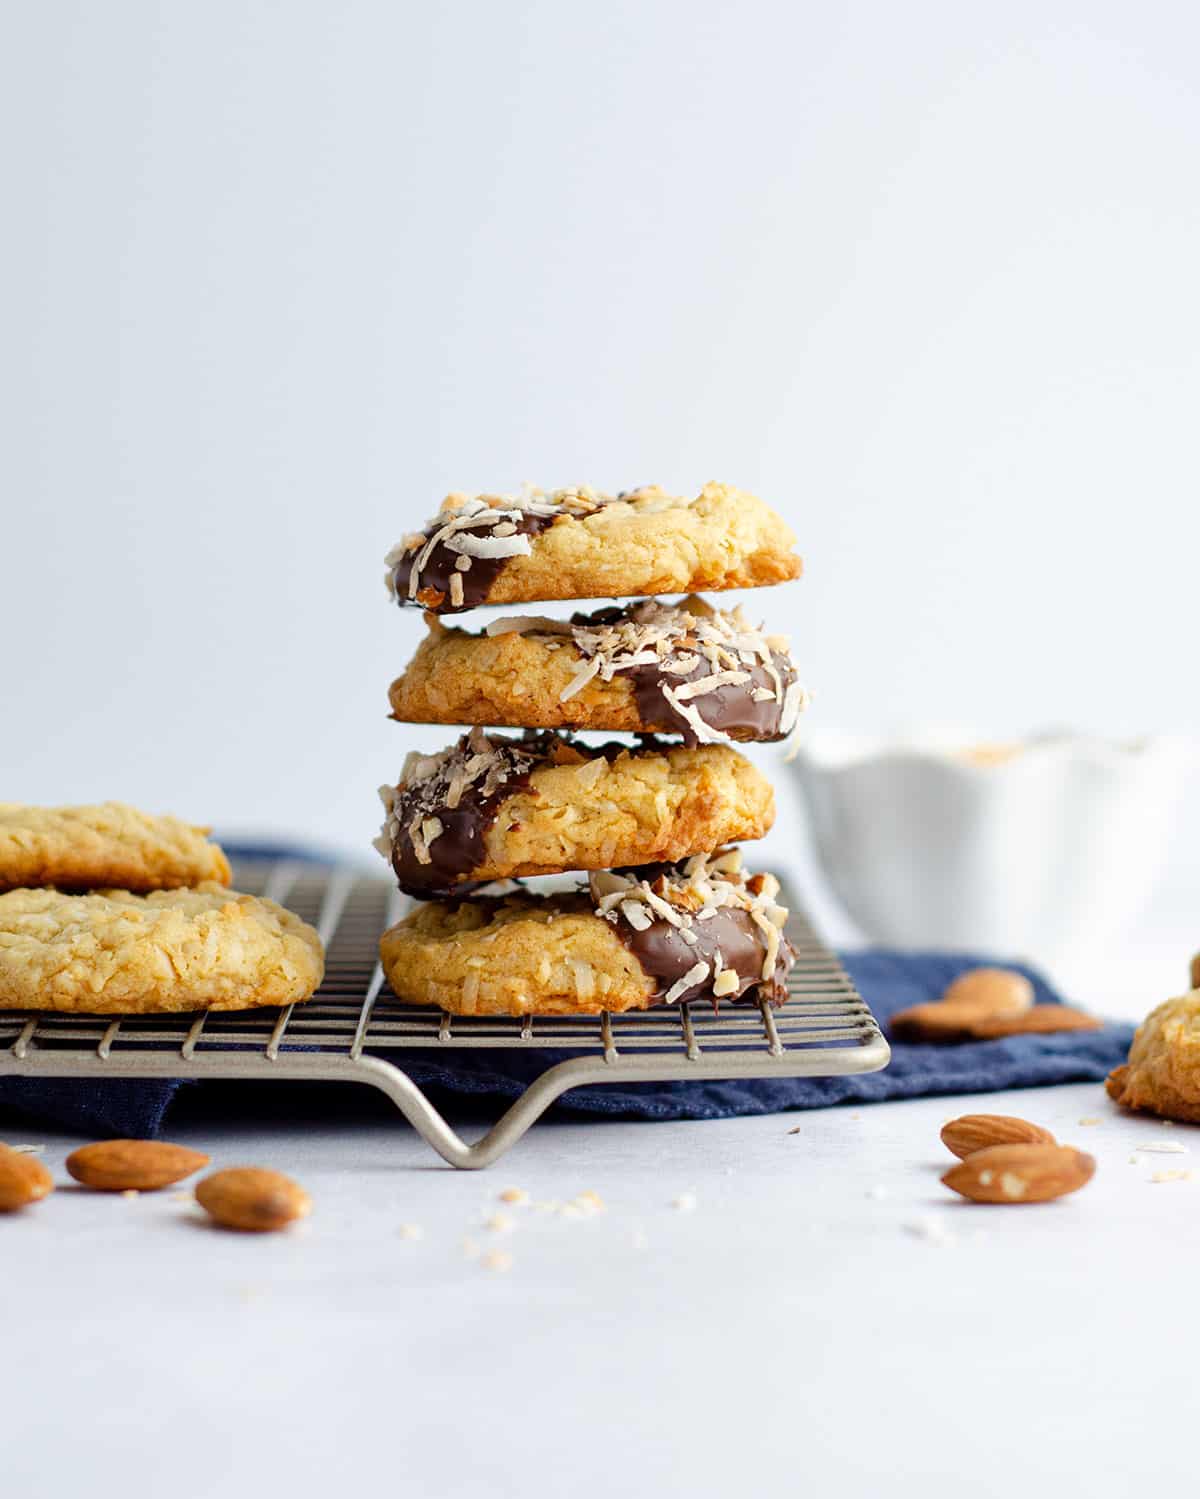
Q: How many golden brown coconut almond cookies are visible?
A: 7